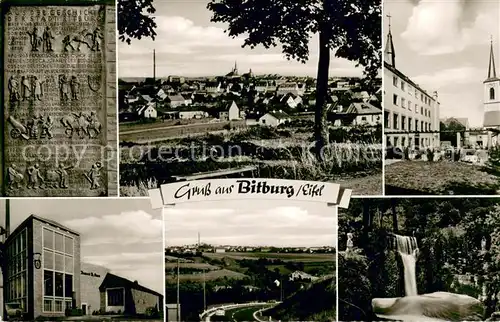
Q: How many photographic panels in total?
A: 6